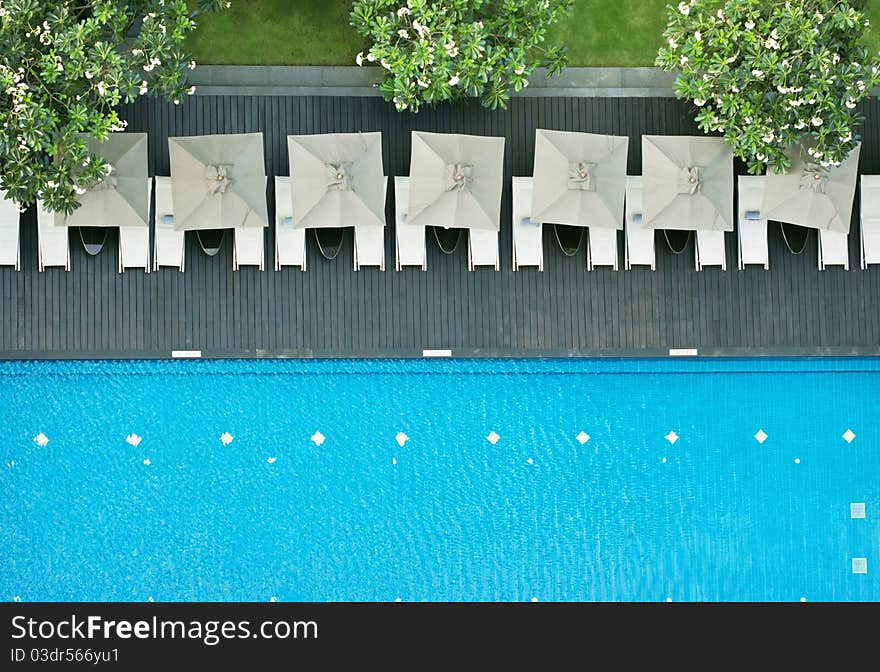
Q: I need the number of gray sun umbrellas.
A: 7